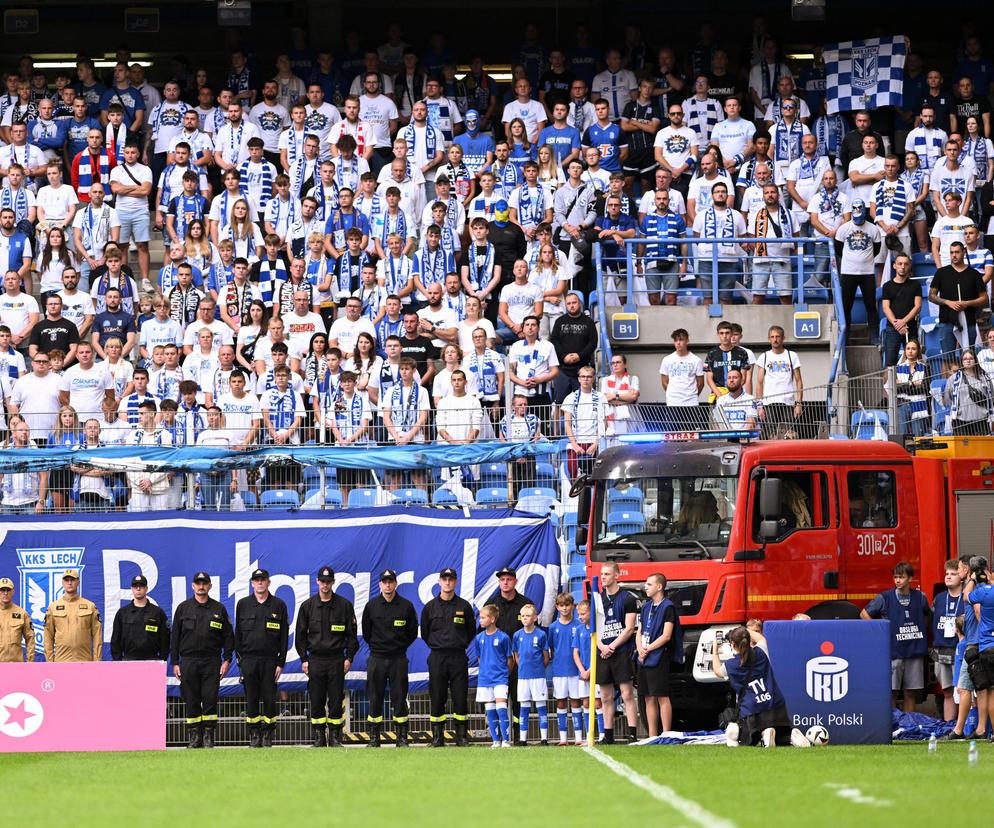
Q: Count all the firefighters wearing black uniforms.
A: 7